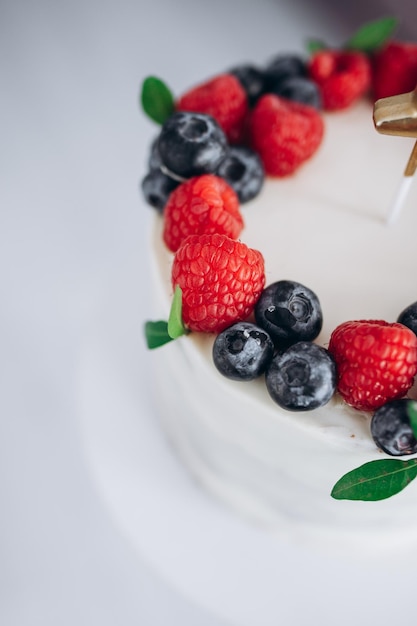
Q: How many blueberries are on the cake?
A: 12